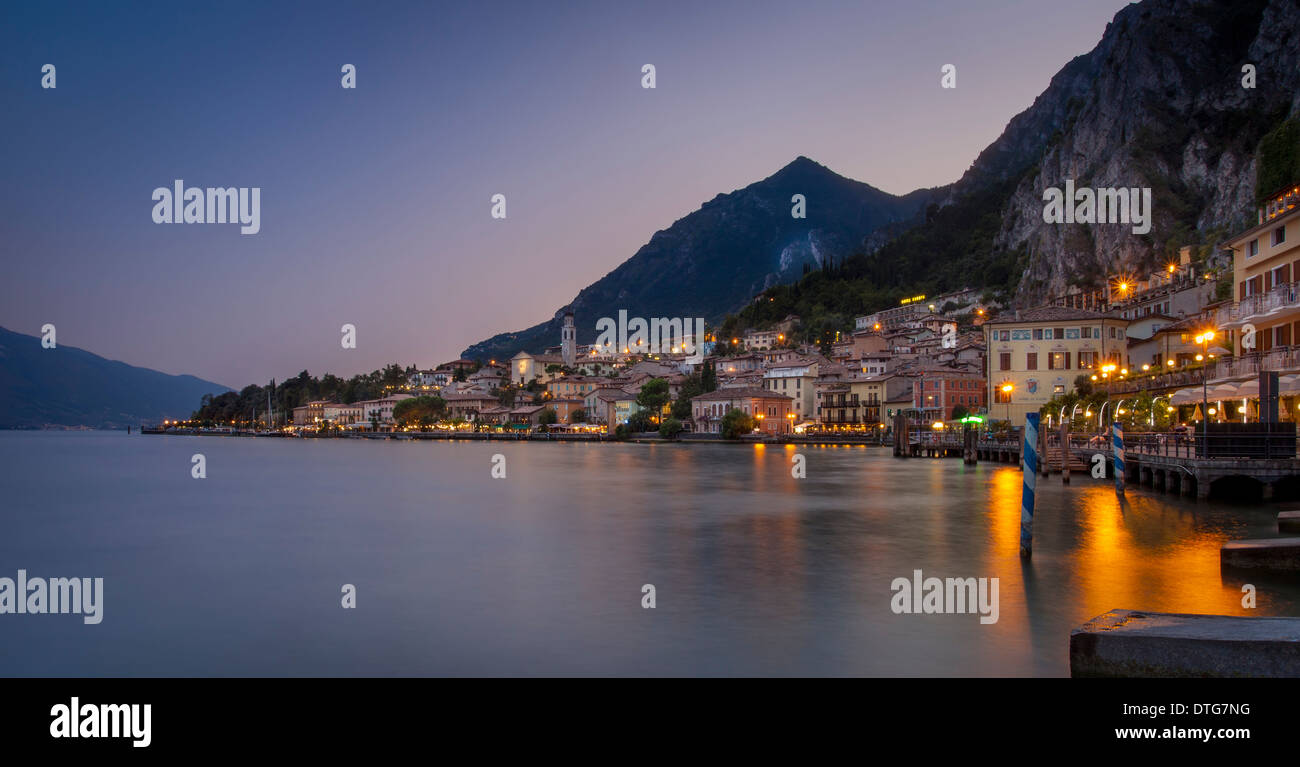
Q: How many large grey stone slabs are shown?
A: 3